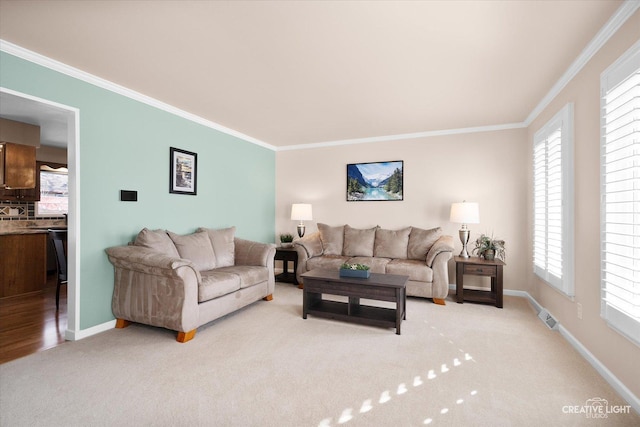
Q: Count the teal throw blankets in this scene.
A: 0